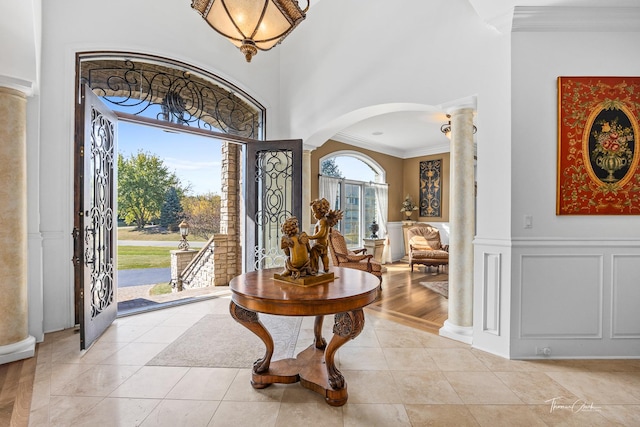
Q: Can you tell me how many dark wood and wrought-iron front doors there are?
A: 2